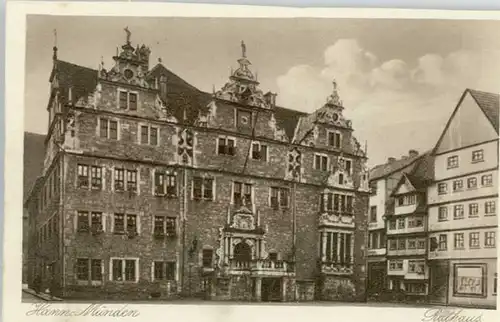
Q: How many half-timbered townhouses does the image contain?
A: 3